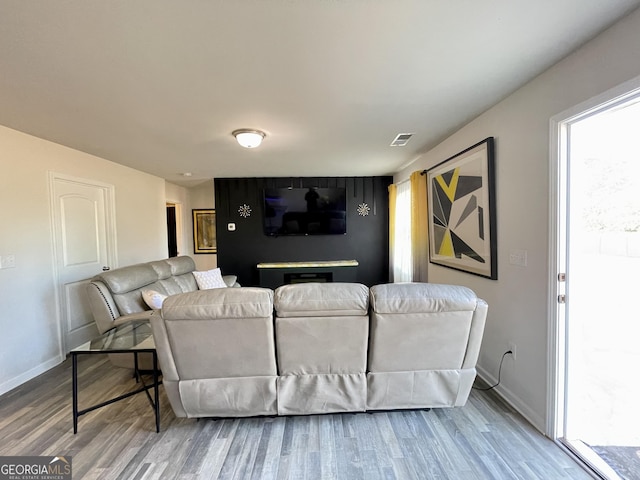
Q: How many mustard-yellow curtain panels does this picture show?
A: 2